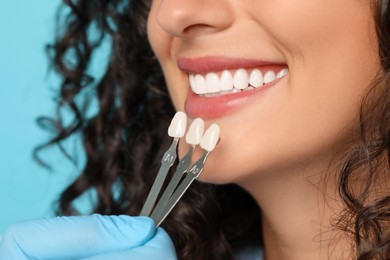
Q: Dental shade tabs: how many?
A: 3